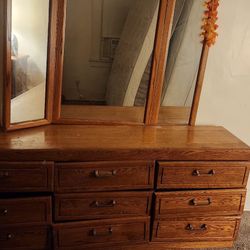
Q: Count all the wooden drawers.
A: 9